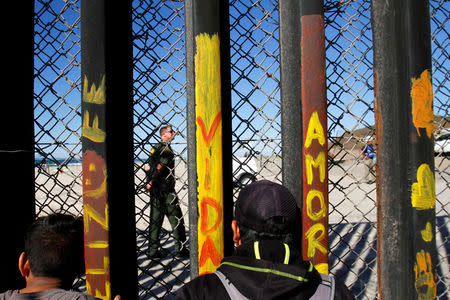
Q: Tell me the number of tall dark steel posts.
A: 5